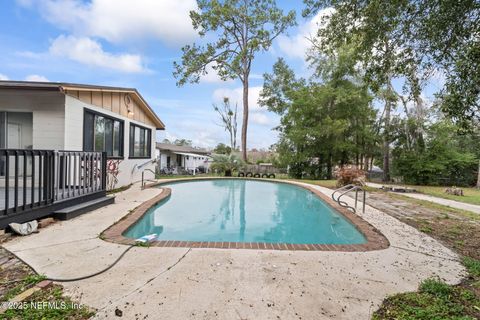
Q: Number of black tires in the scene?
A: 5